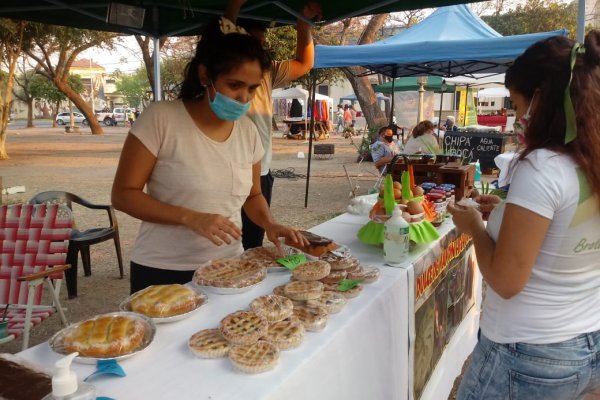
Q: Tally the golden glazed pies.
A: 2